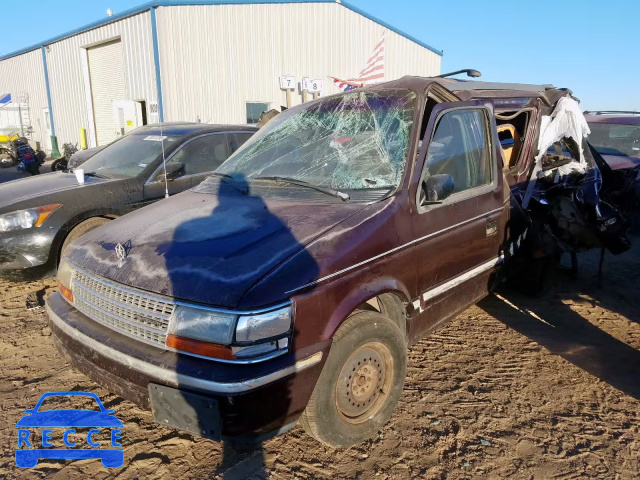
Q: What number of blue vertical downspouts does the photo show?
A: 2